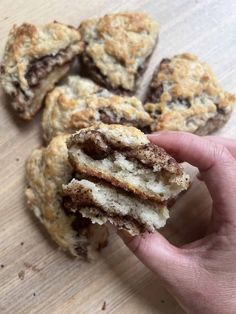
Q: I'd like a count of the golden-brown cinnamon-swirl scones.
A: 6